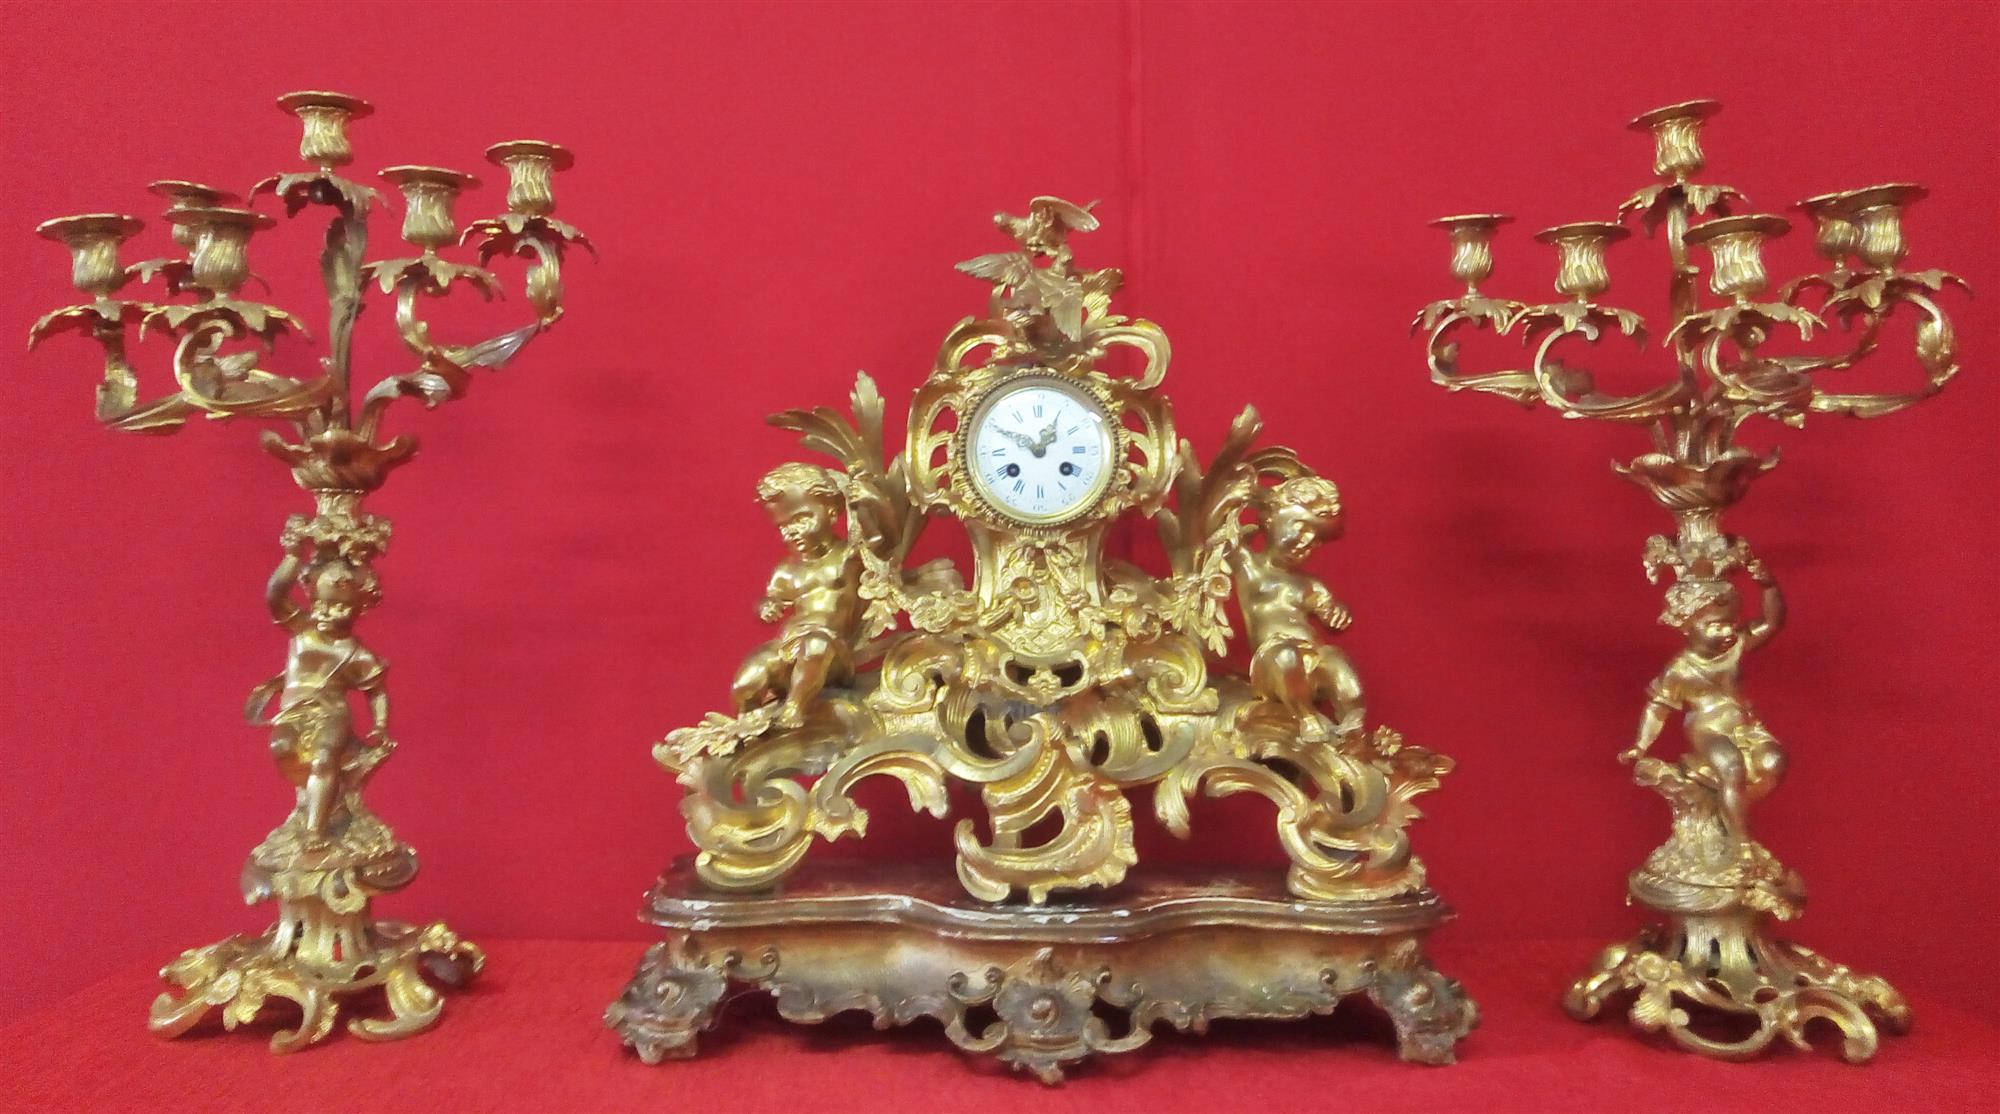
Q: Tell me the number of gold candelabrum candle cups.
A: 12